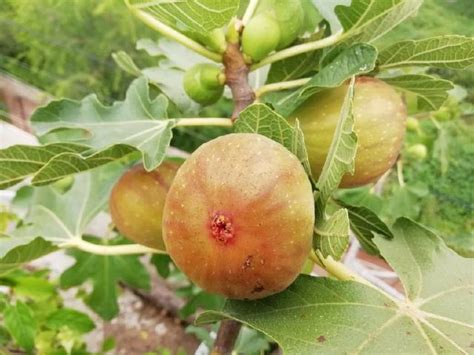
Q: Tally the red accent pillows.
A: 0